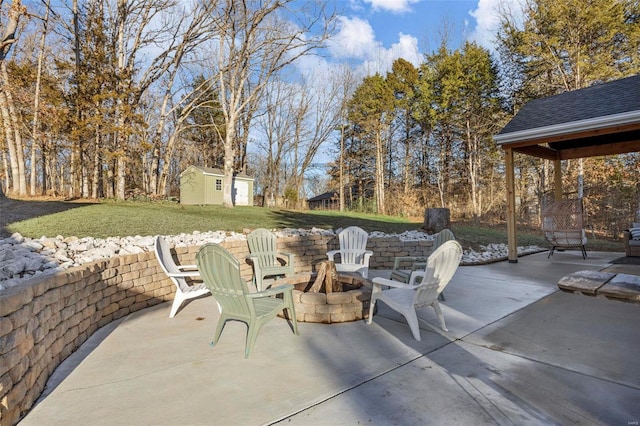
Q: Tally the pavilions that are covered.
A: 1